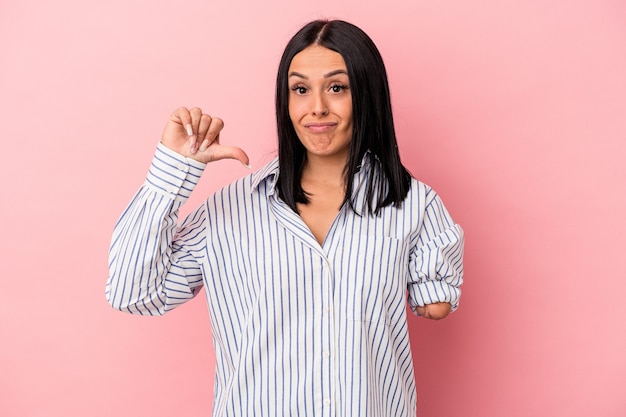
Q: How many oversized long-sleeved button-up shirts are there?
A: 1